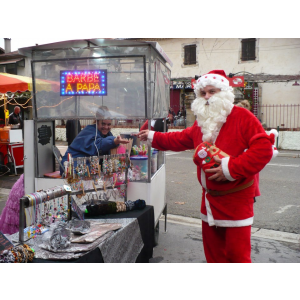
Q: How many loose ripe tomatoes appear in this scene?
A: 0